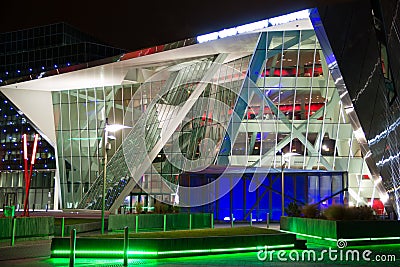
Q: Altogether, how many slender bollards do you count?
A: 11